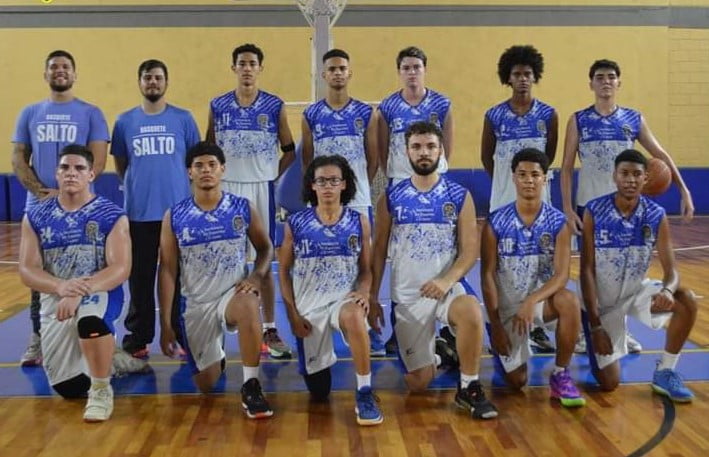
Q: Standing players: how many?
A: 5